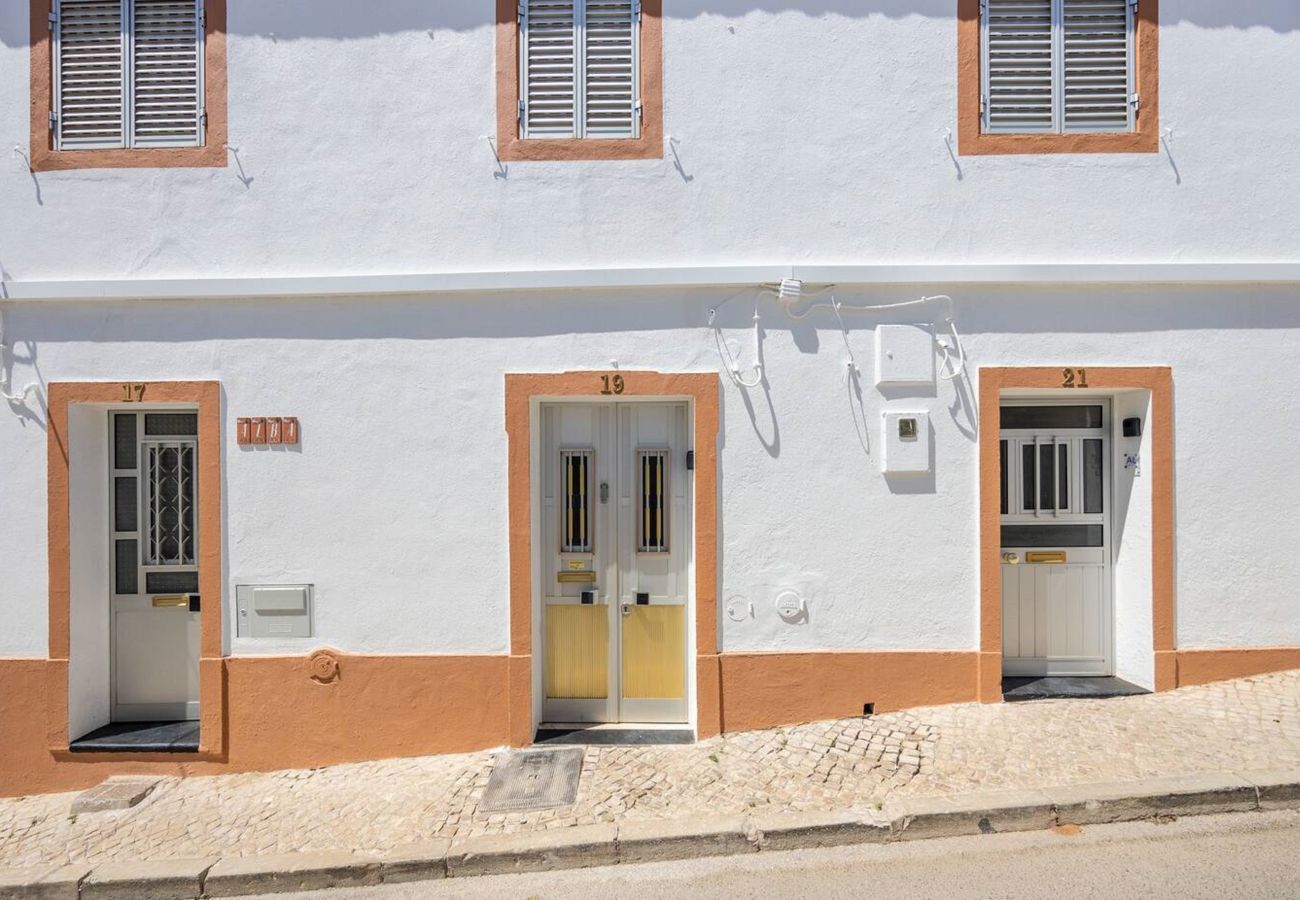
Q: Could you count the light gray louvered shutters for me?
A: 6